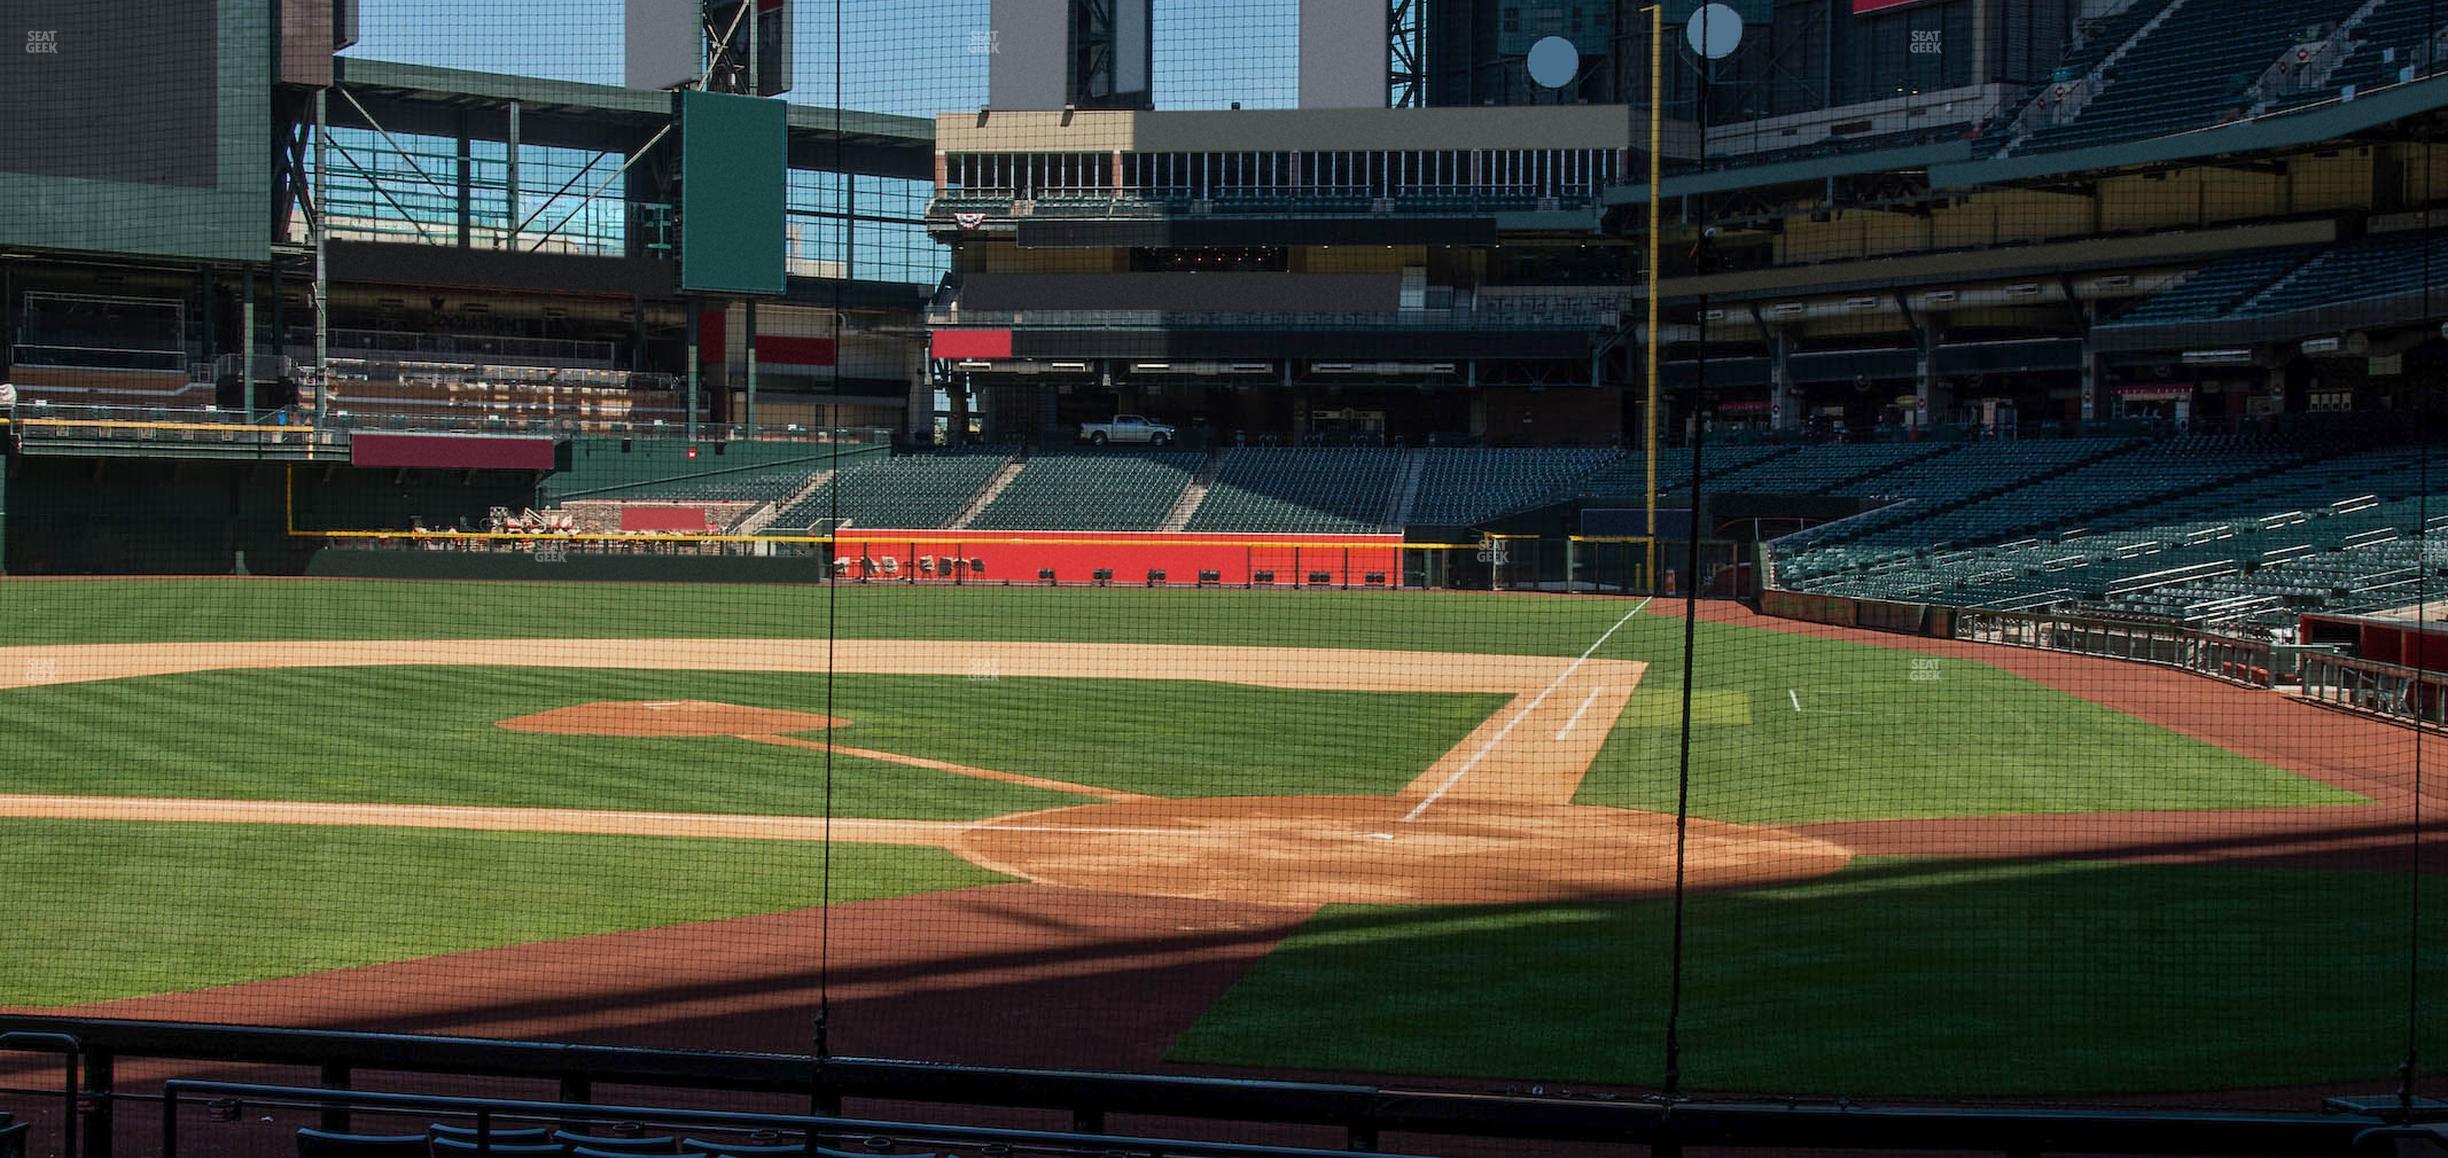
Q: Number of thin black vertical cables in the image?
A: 3